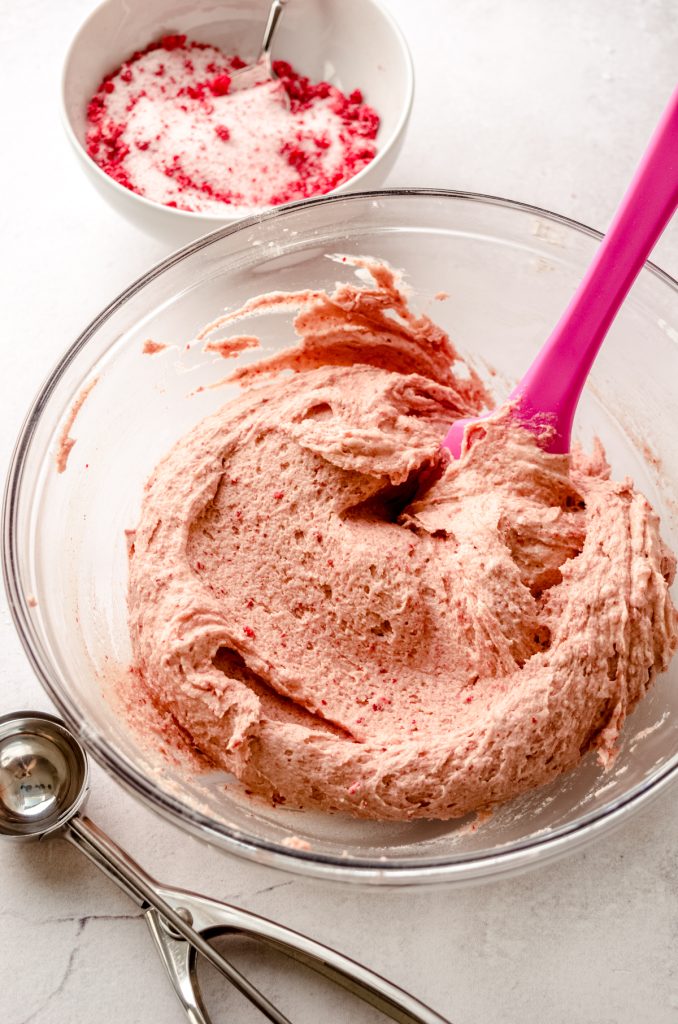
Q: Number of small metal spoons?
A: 1